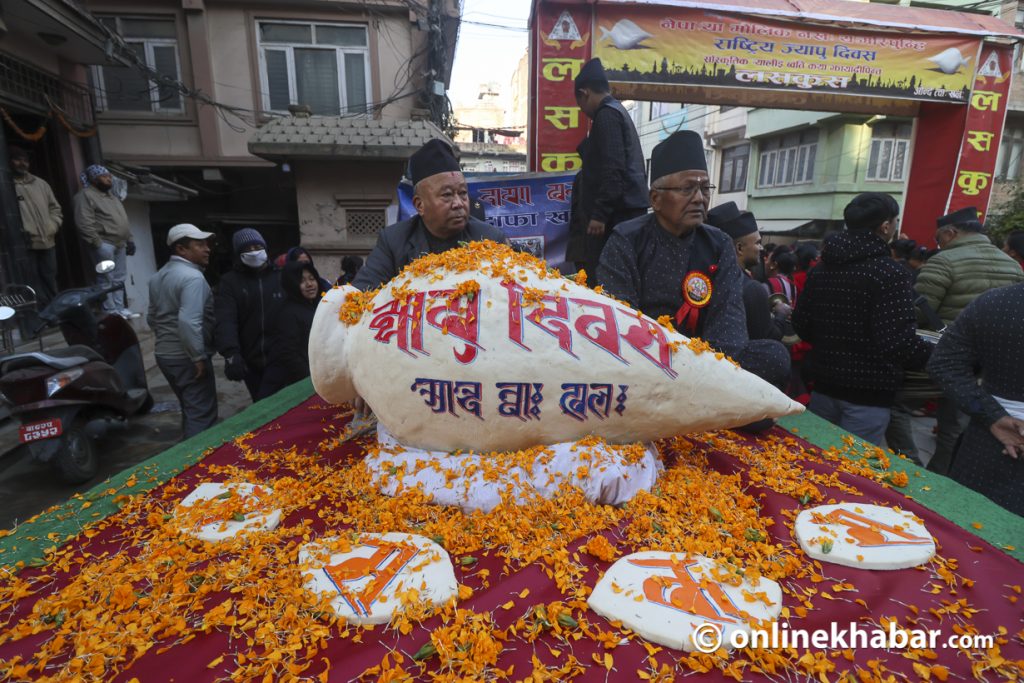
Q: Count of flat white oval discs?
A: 4